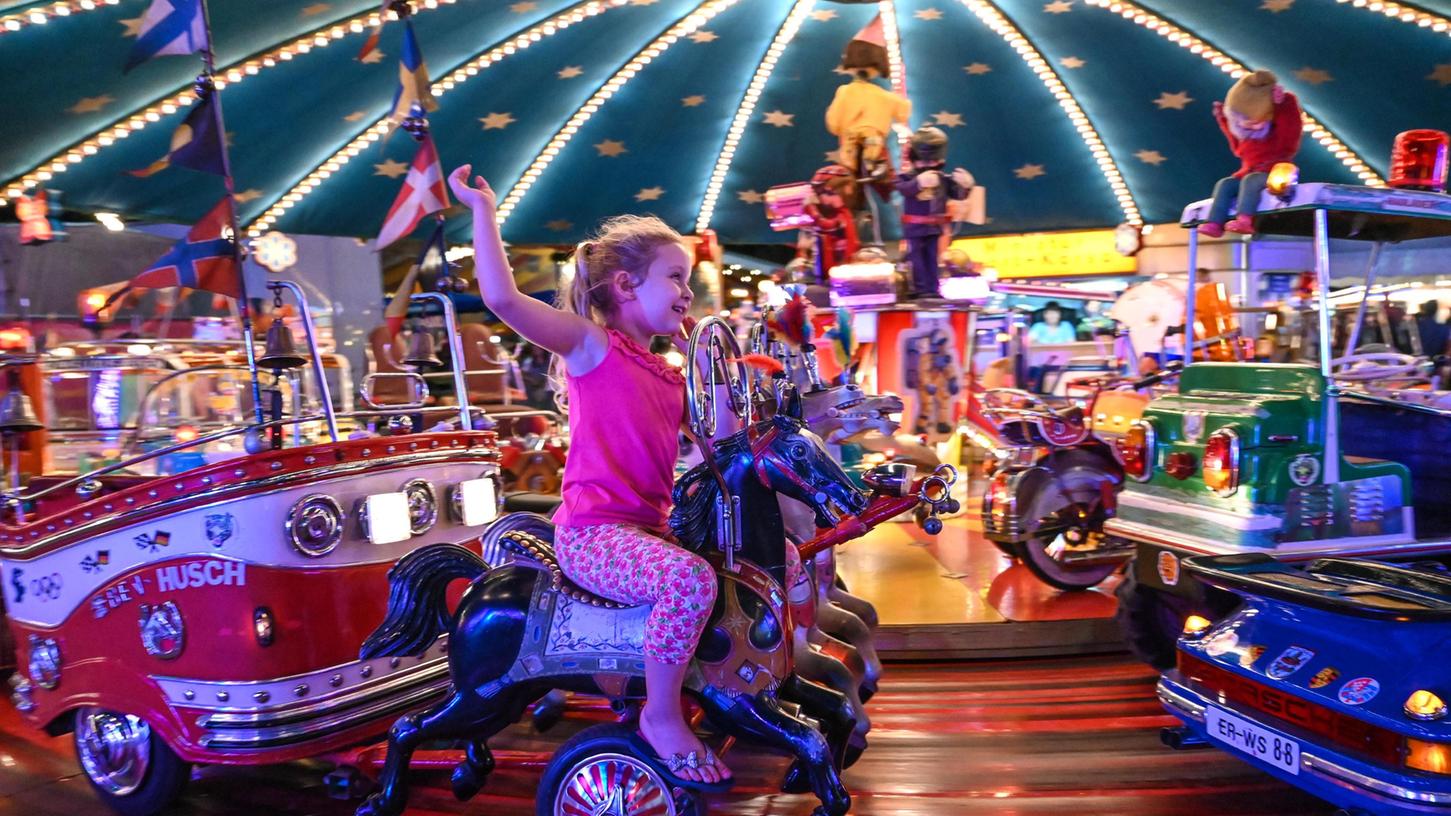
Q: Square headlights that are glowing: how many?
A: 2